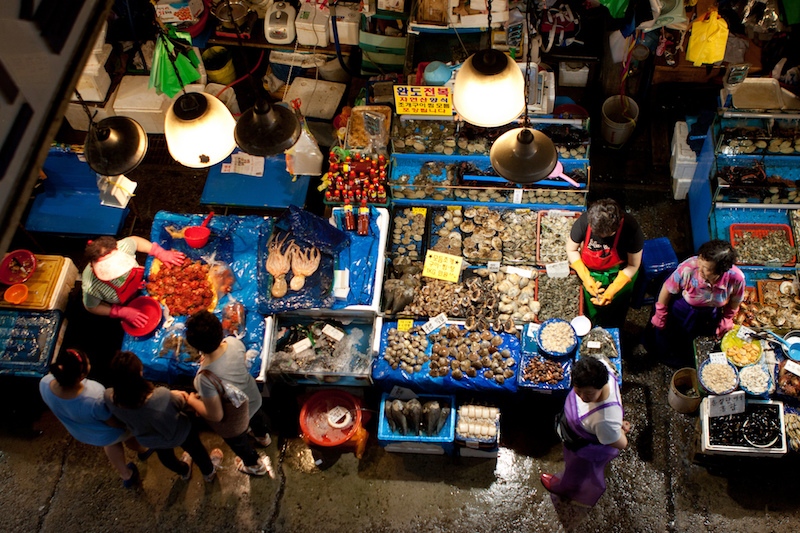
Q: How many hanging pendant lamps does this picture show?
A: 5